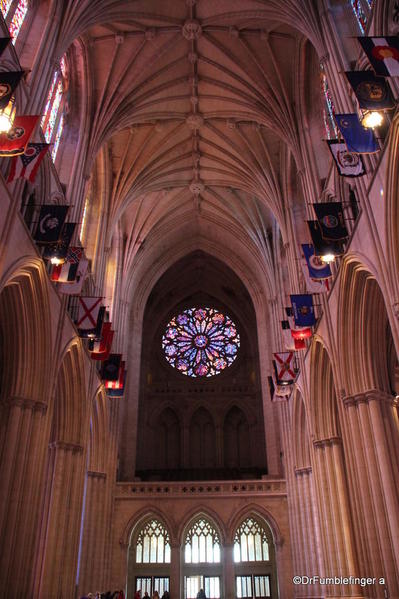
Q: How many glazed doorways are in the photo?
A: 3